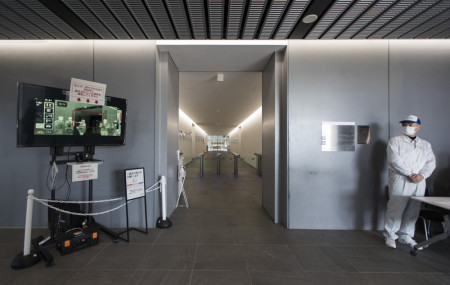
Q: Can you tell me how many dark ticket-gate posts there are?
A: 4